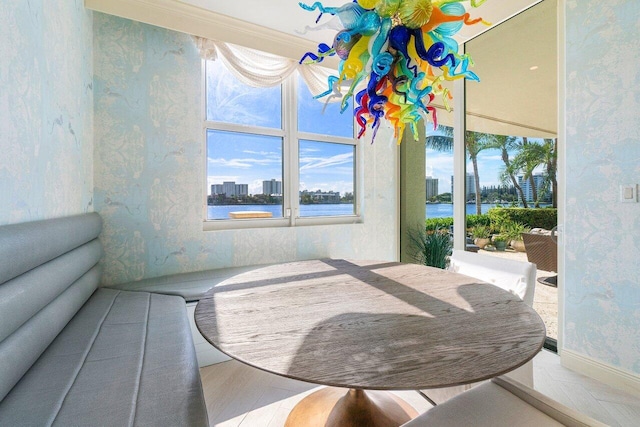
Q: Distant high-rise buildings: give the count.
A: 5